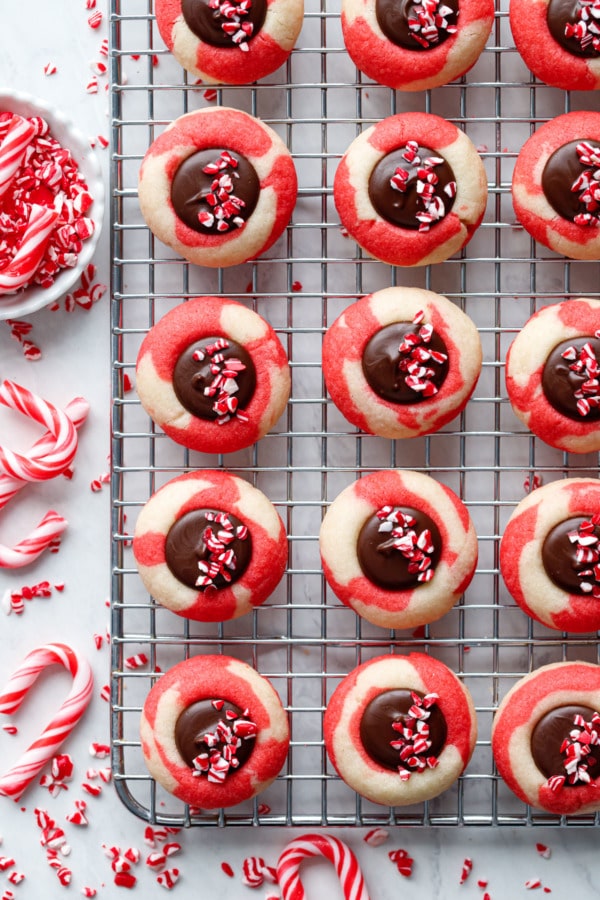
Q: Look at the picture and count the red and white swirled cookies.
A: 15